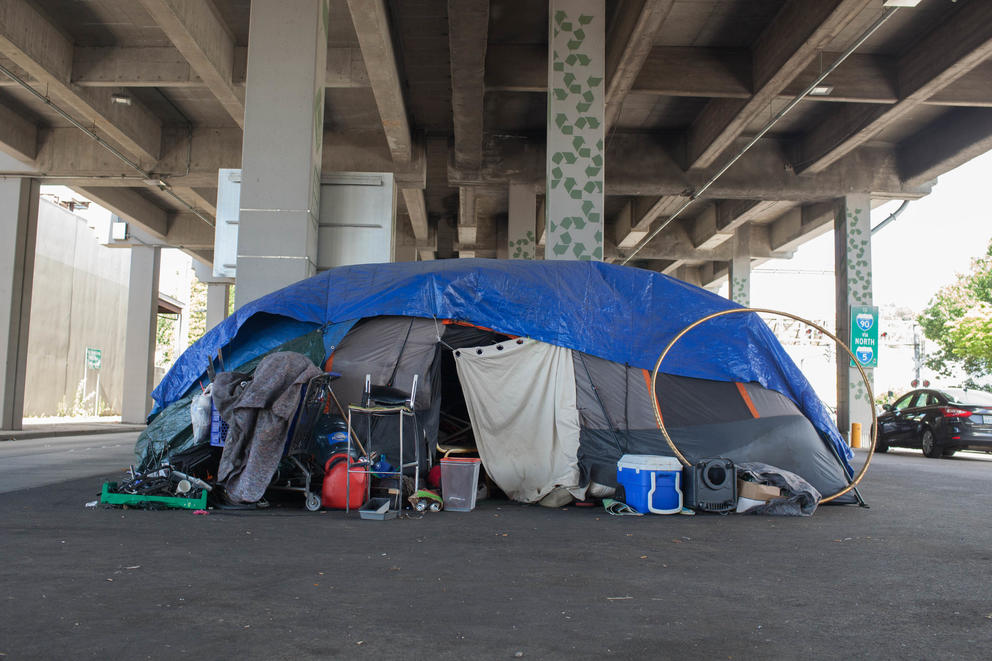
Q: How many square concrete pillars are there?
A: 8